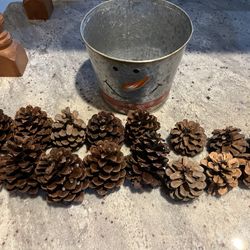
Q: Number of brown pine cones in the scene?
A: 14